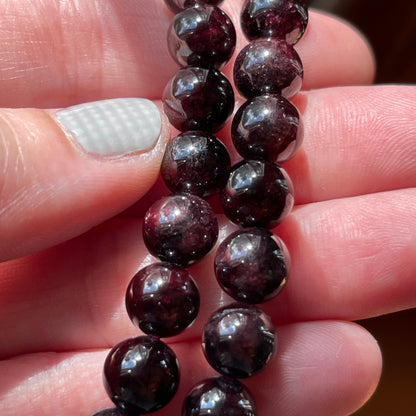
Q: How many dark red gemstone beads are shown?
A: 15